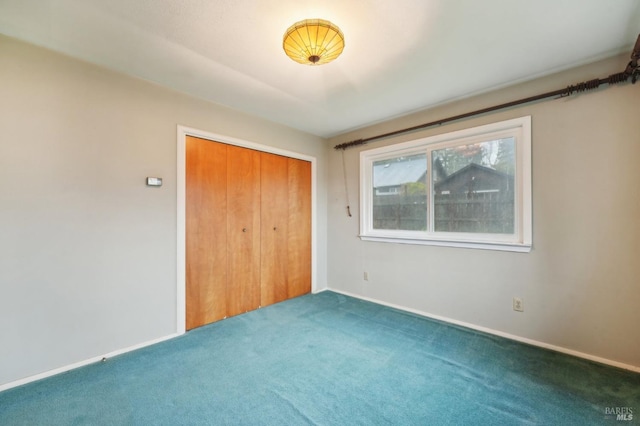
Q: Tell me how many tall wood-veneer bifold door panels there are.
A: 4